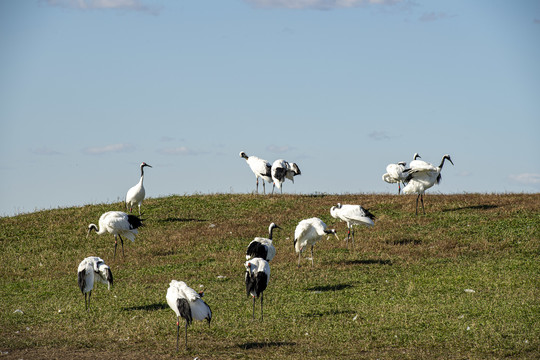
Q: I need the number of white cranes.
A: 13